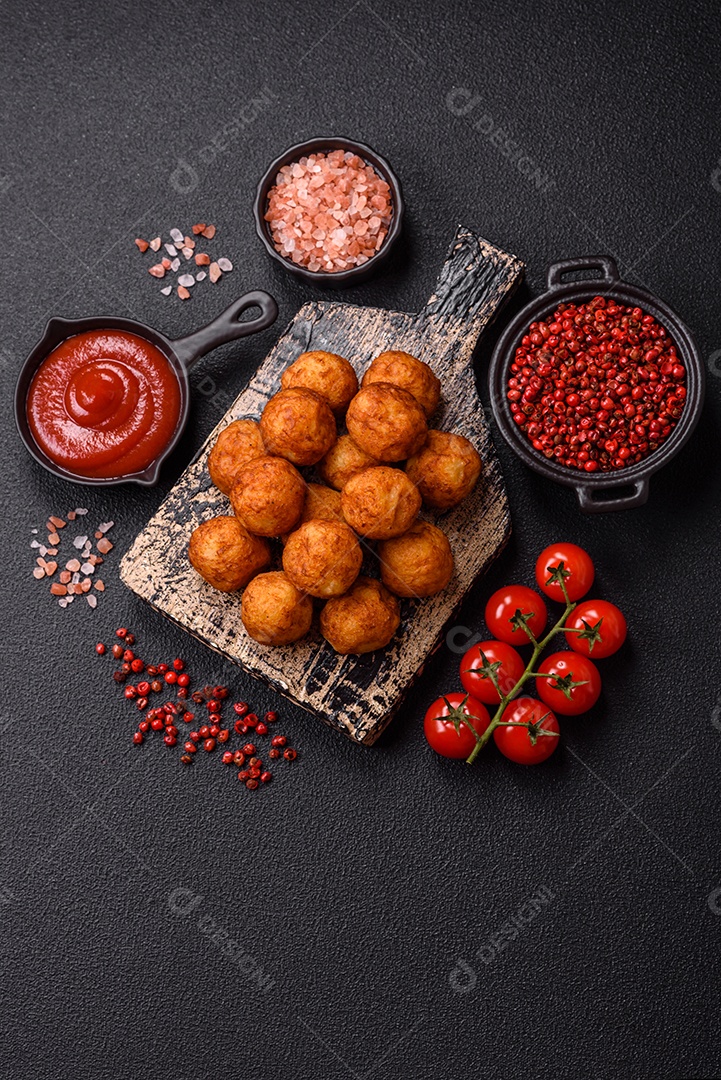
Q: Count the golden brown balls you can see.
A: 15